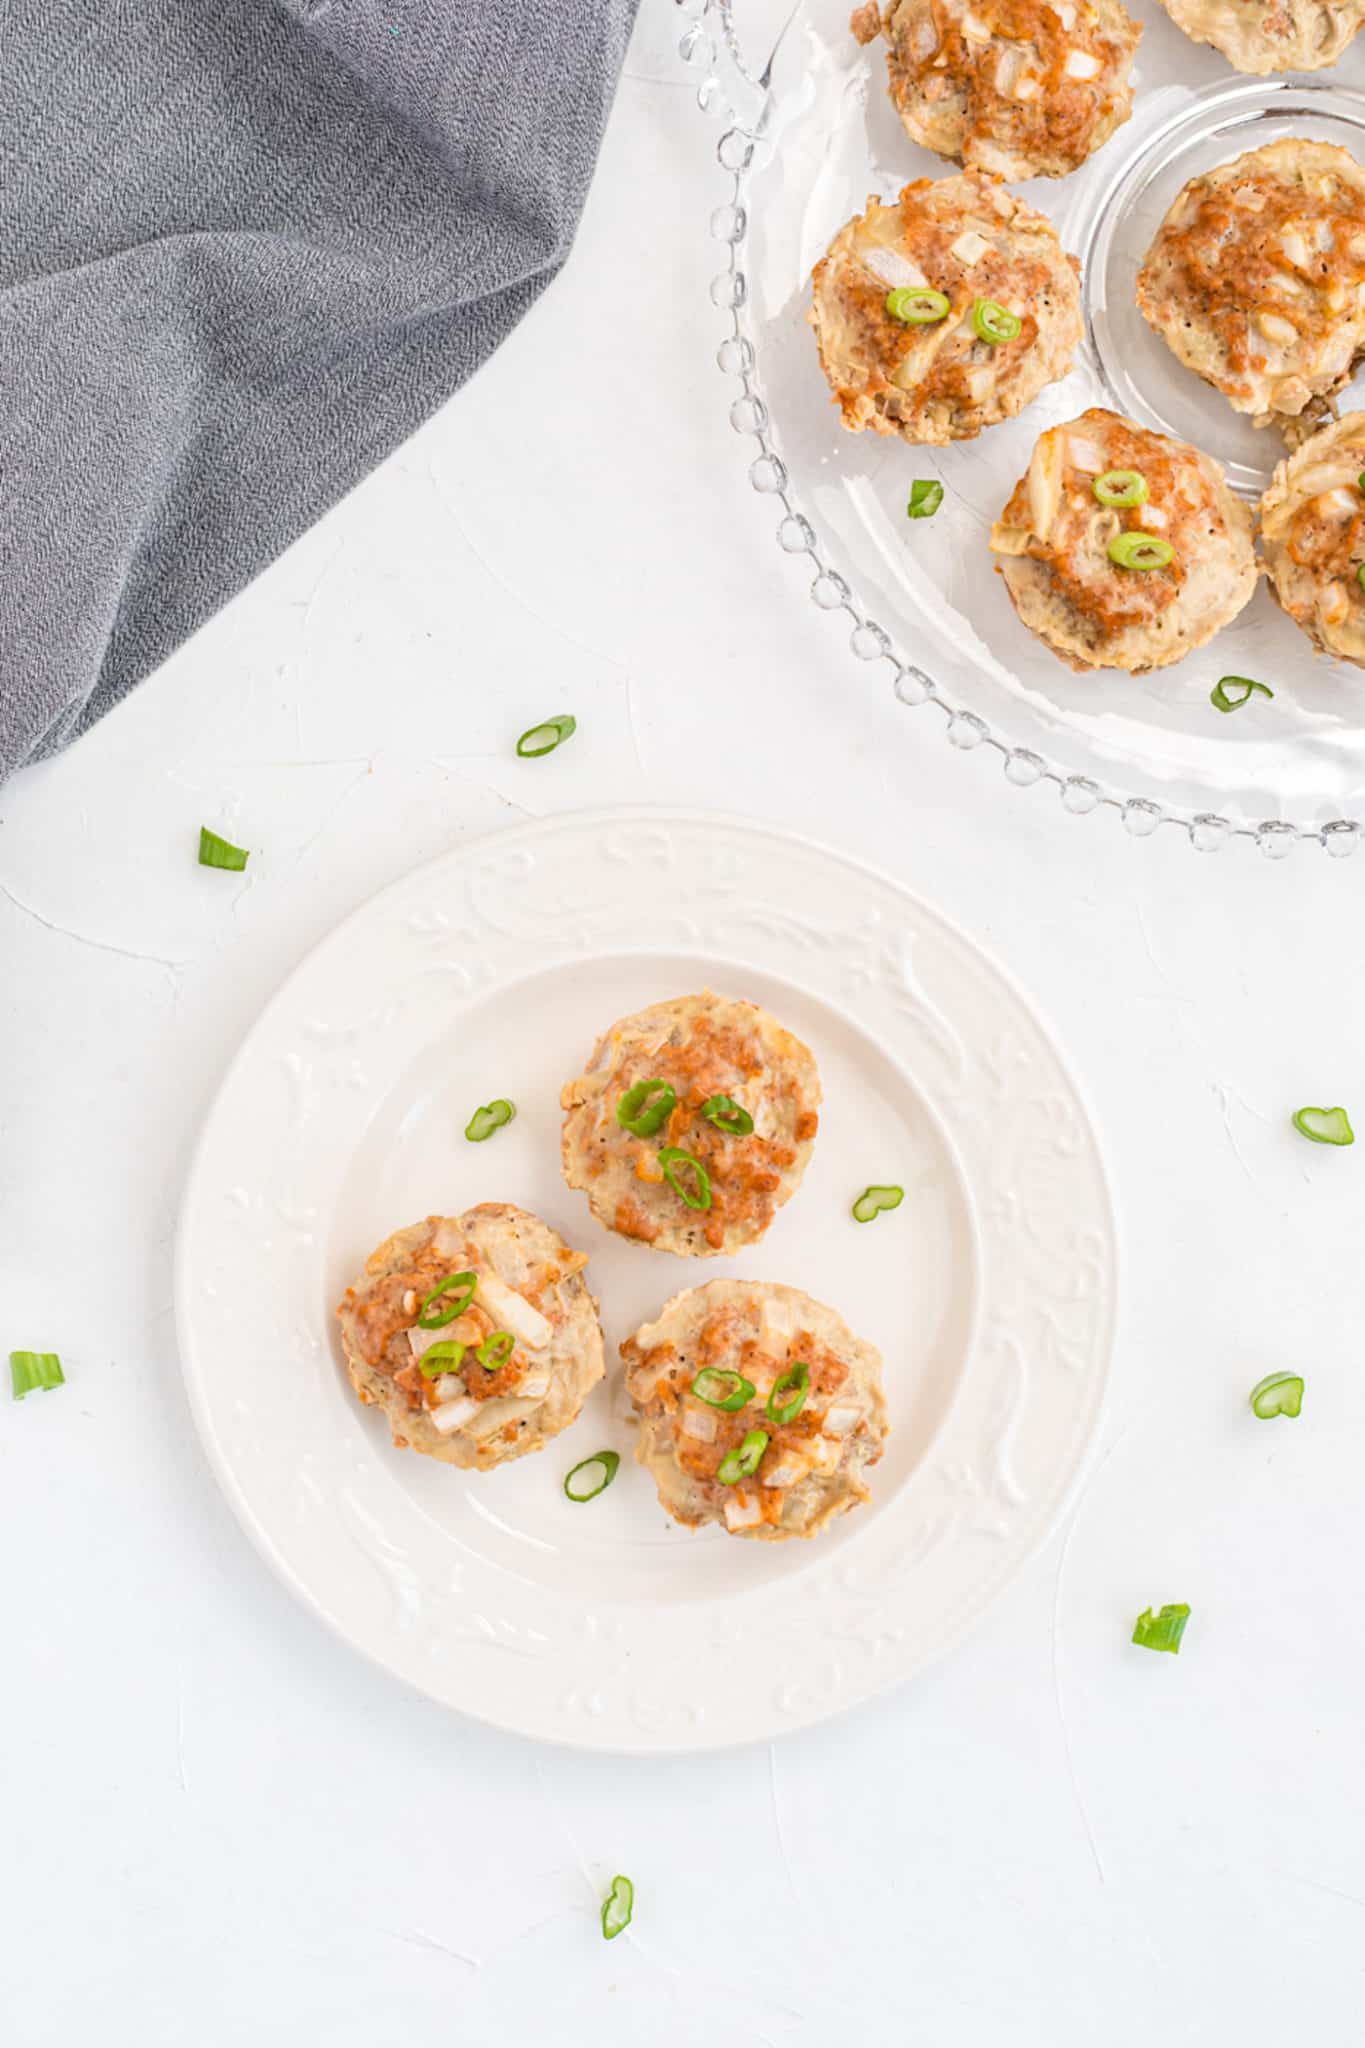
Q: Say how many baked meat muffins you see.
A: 9